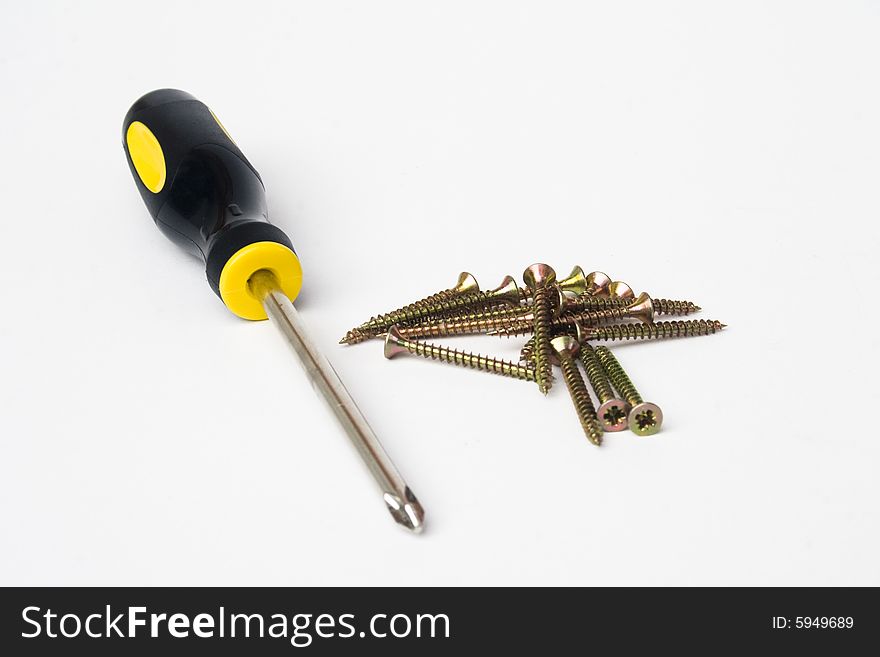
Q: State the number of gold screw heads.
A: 13